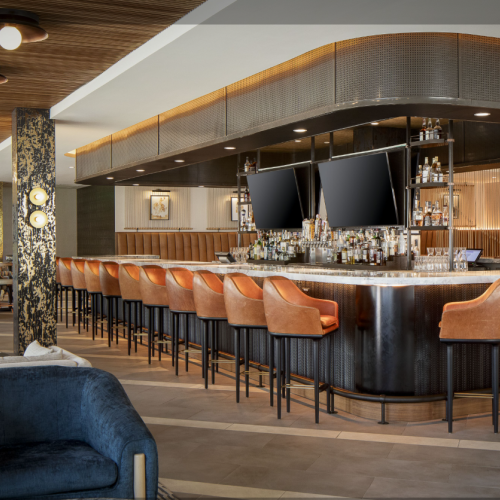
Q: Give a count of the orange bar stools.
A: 12